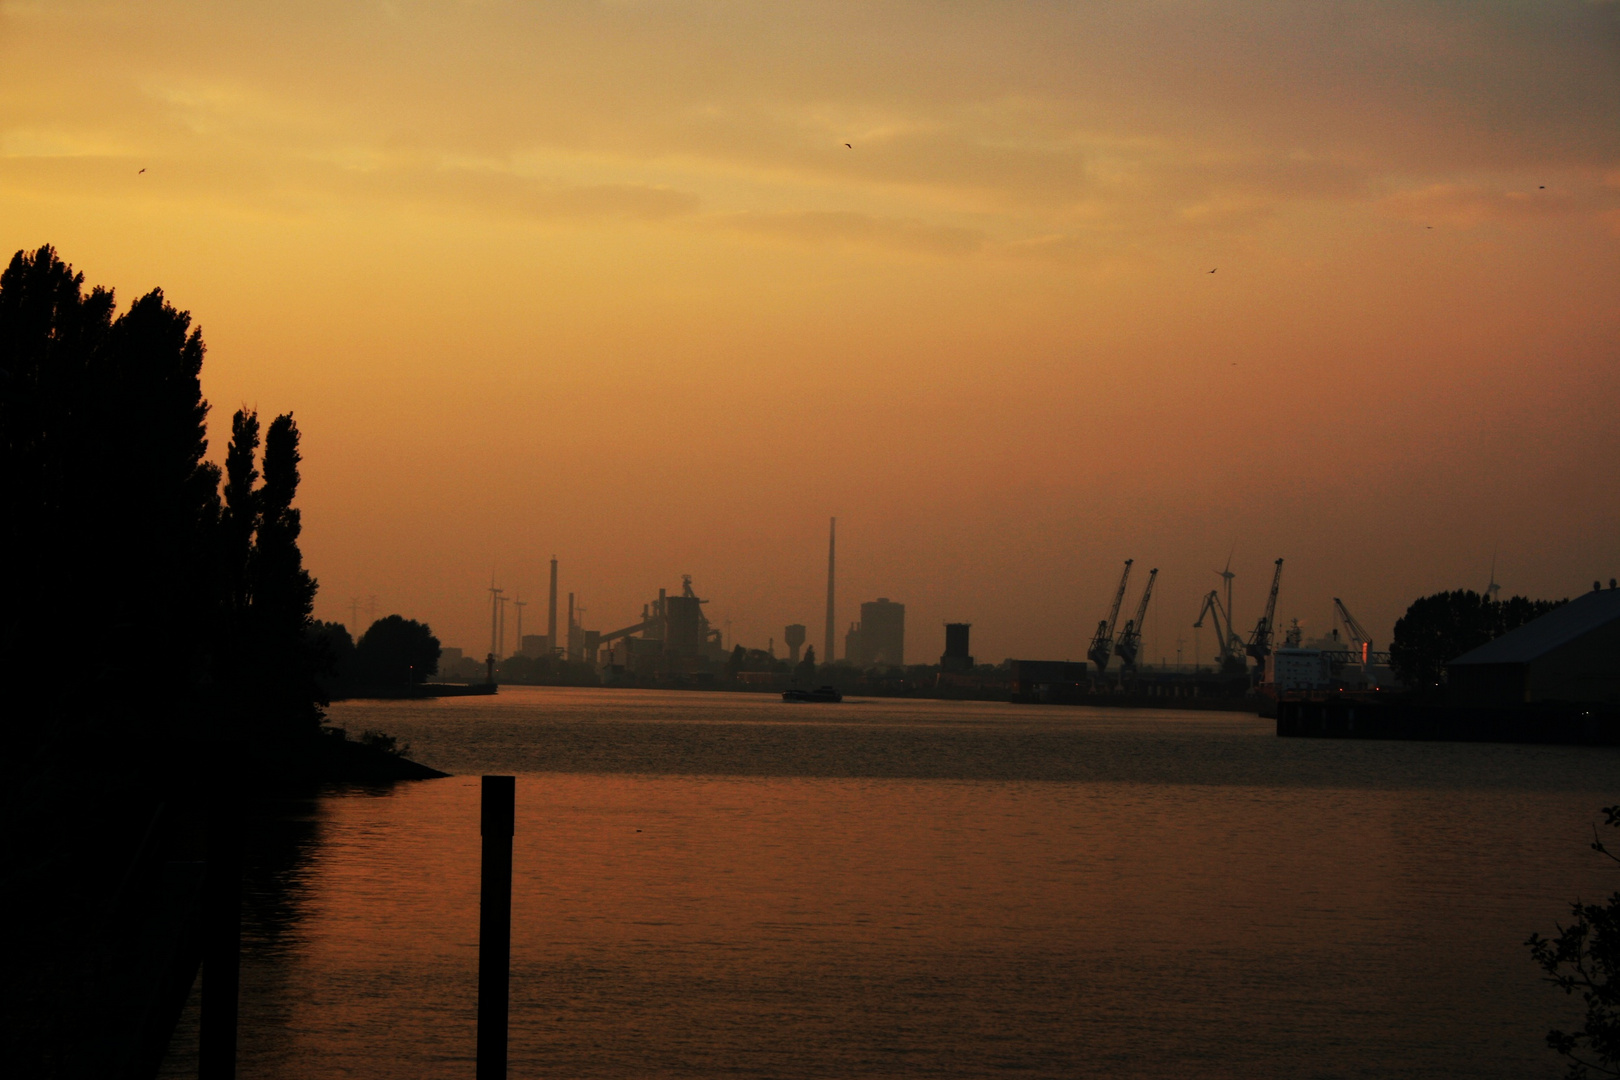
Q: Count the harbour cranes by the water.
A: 5